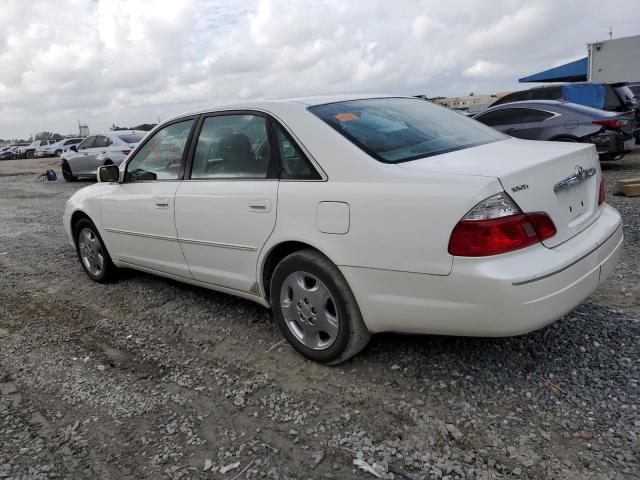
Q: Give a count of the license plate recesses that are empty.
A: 1